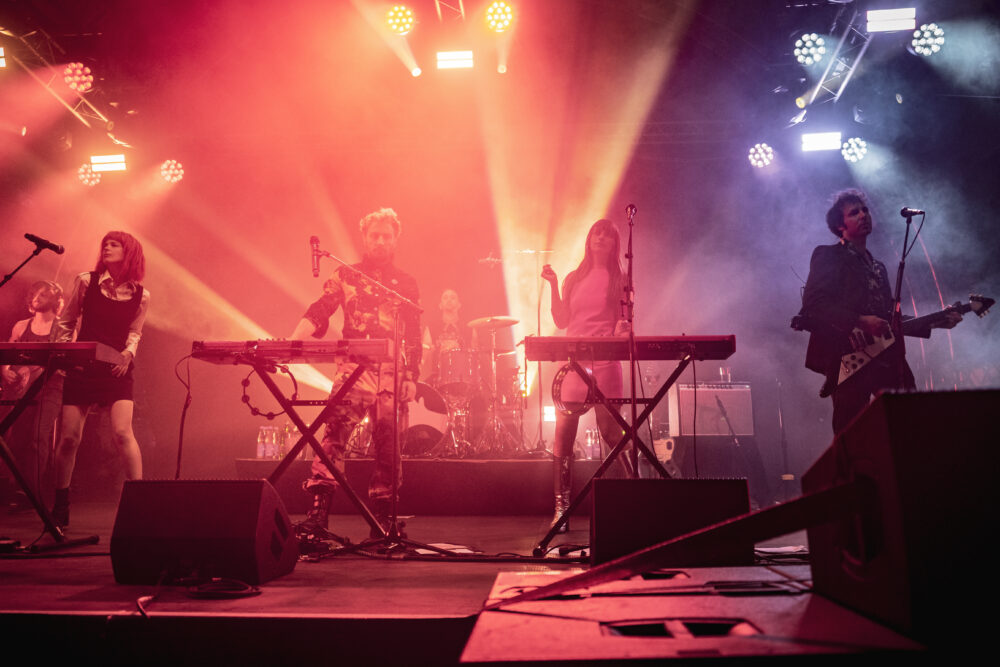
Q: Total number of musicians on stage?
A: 6